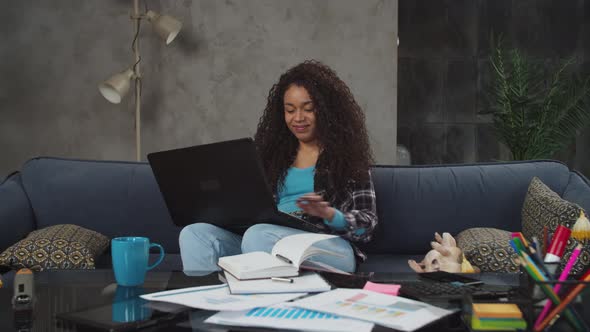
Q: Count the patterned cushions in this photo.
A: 3